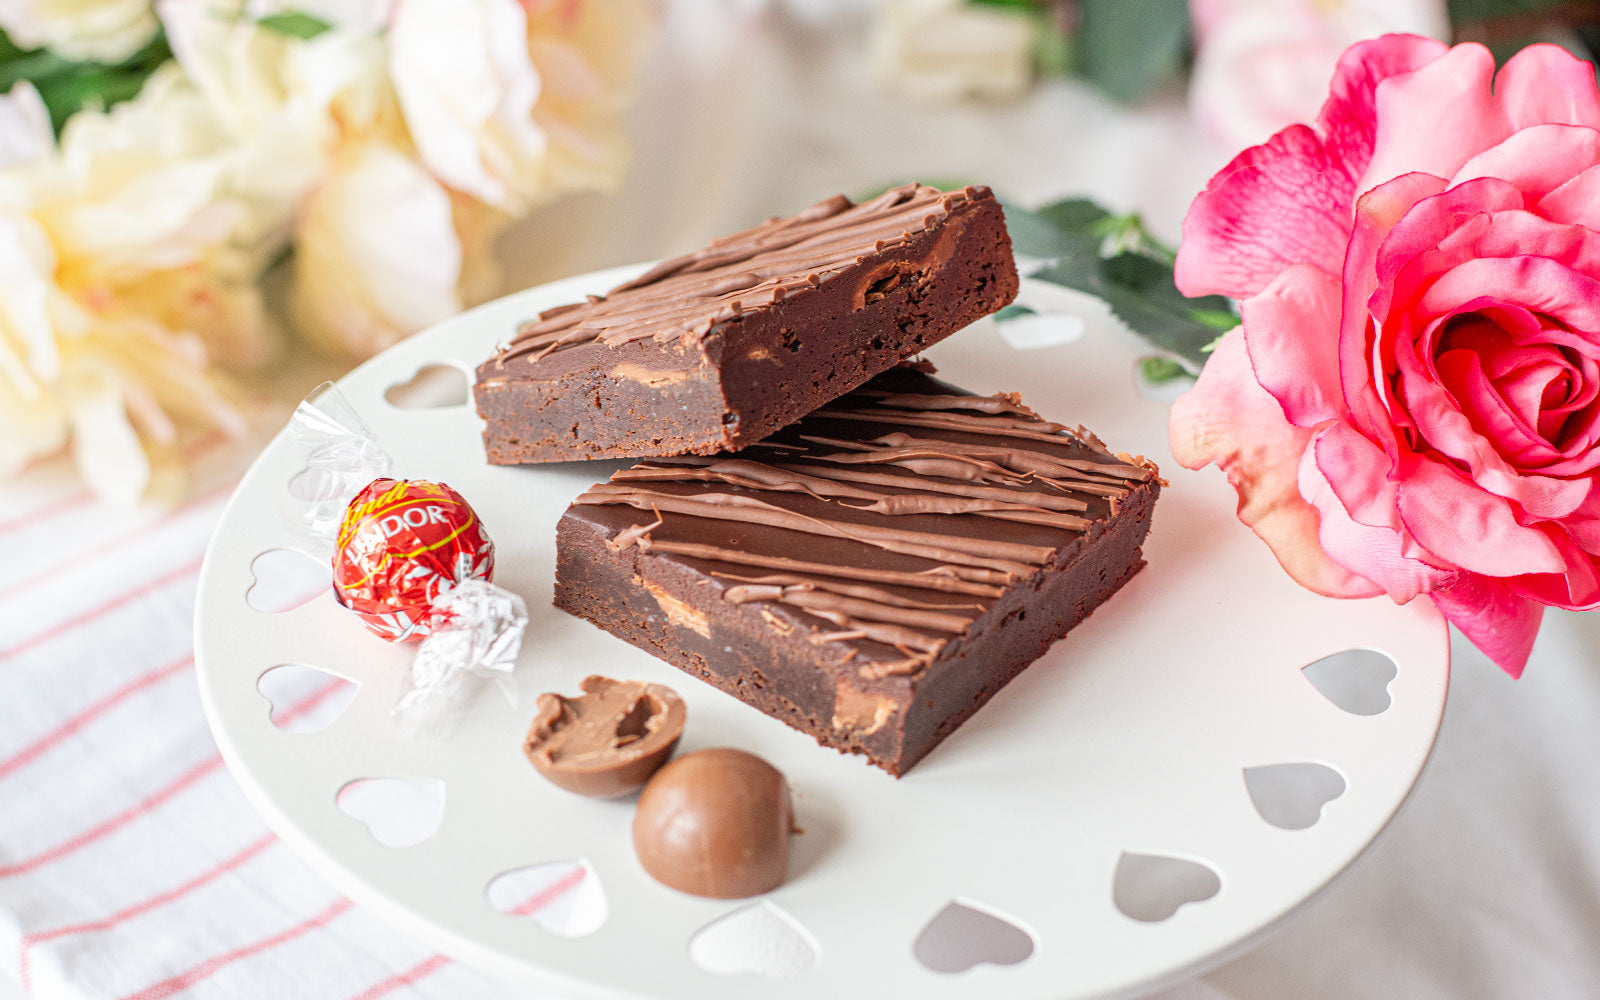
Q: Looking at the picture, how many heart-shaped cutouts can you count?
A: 13